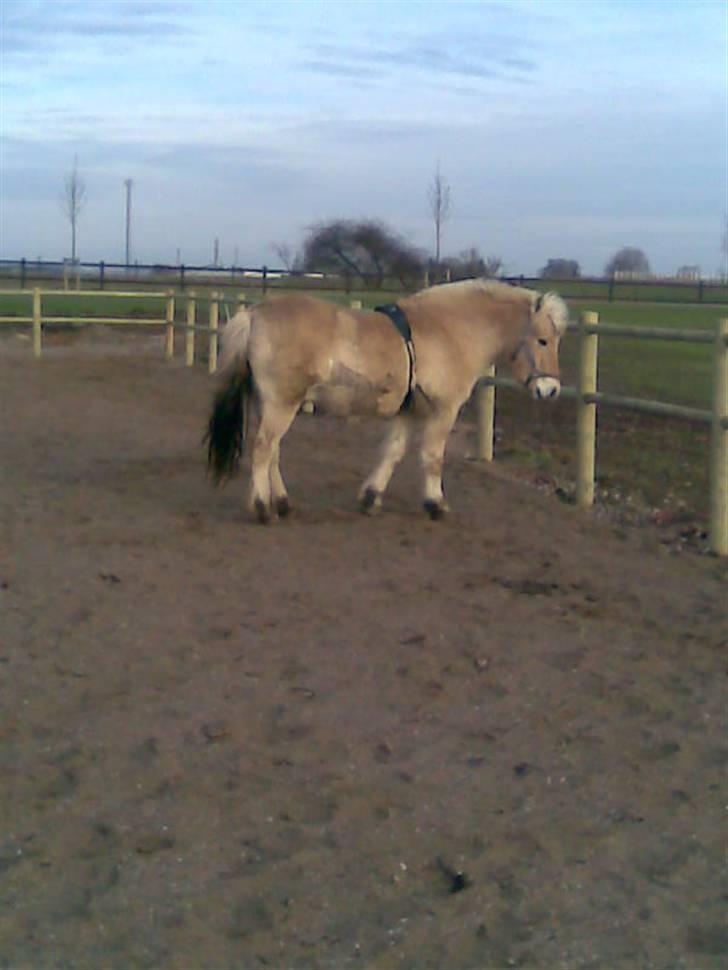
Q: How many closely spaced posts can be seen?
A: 3